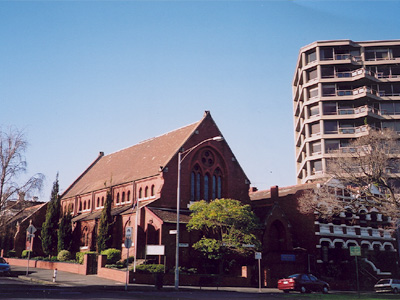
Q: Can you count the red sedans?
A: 1